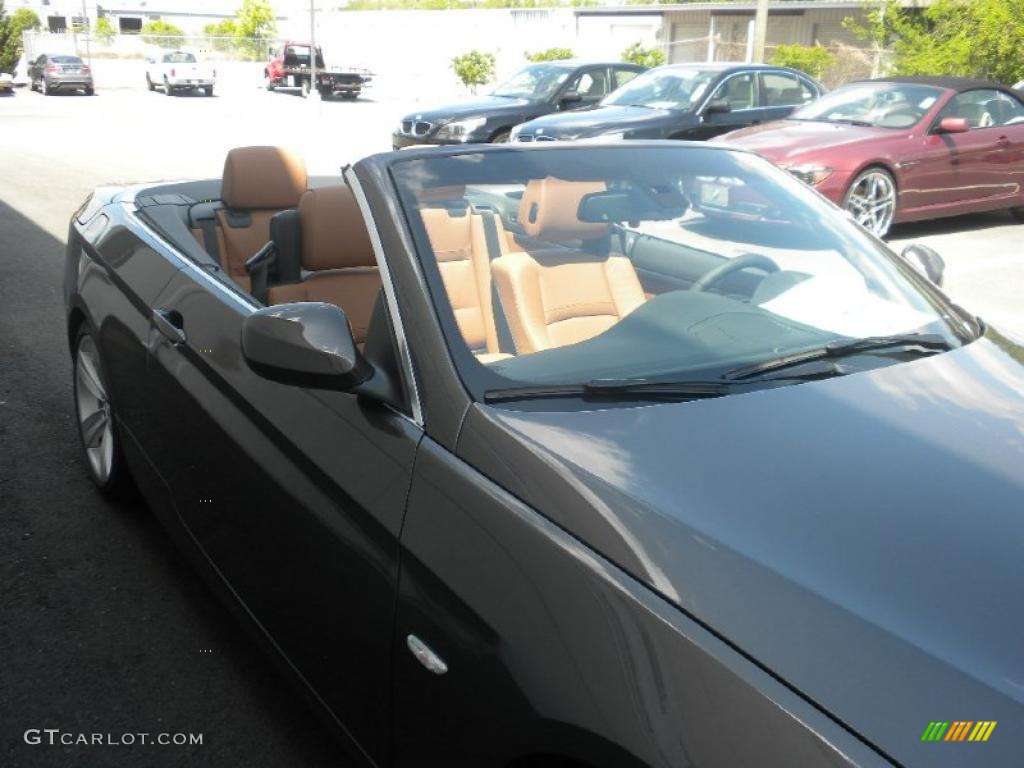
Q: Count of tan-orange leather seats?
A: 4